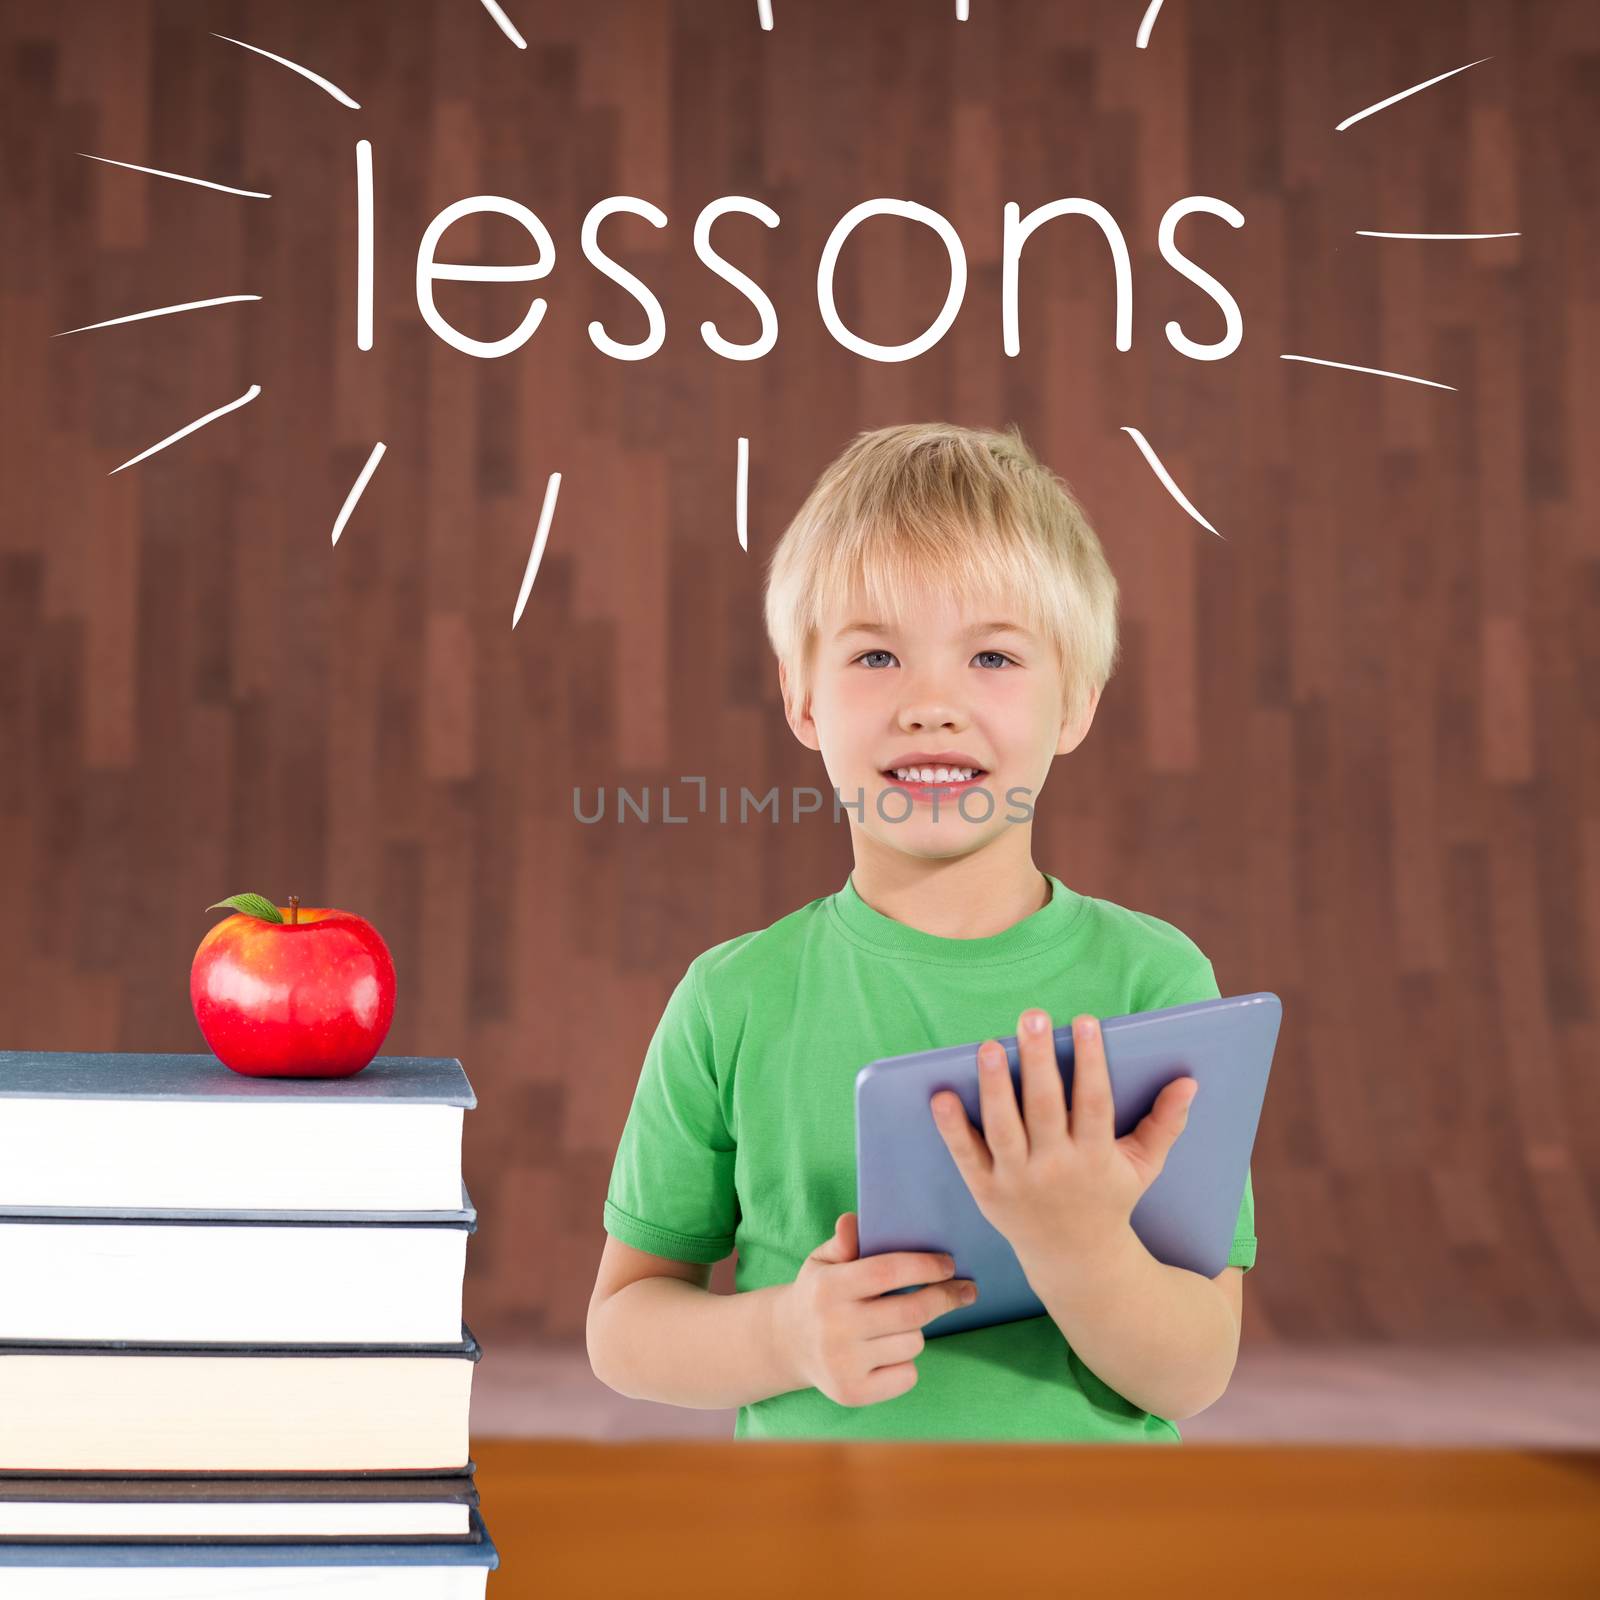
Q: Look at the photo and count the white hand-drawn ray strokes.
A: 15